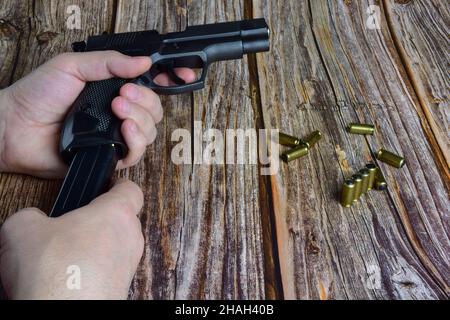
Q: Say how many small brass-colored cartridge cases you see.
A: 10